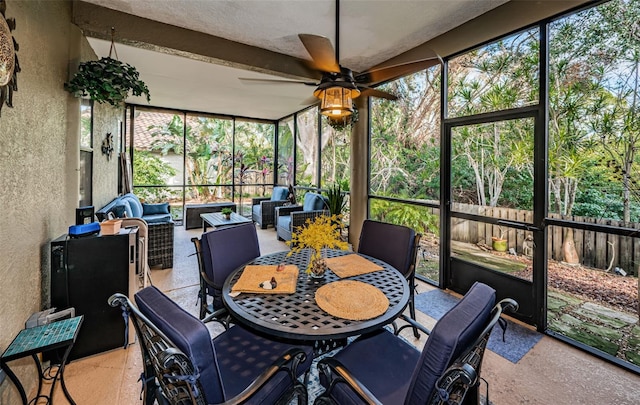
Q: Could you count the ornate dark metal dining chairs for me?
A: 4